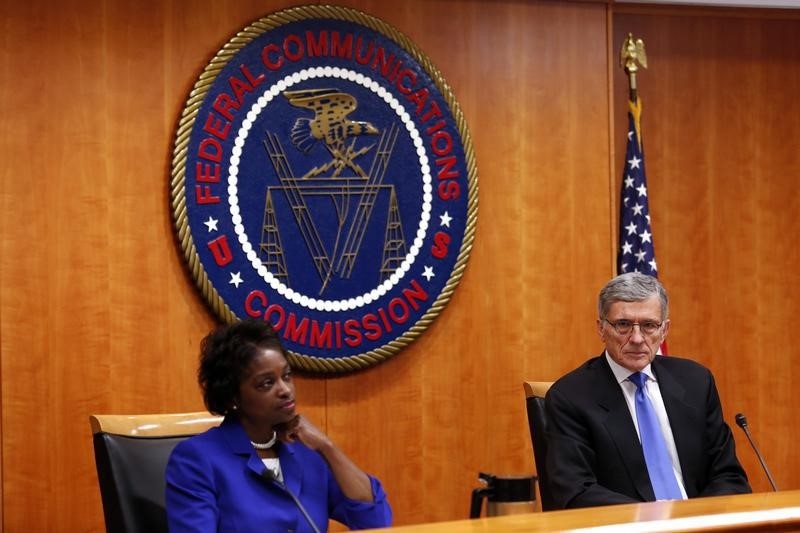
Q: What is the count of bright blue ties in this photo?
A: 1